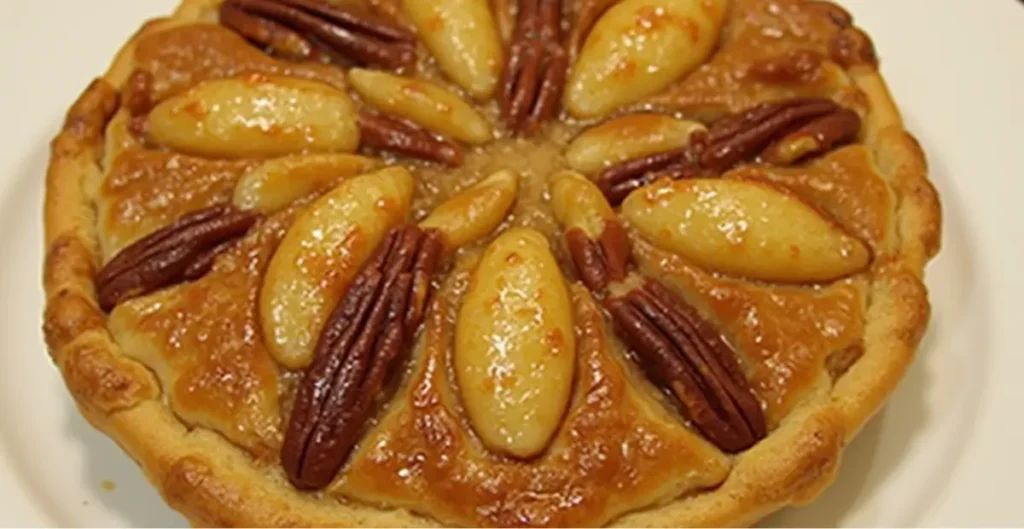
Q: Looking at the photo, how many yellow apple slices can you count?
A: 11